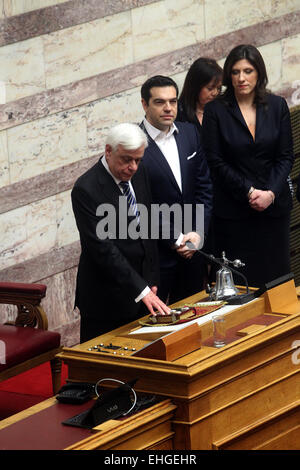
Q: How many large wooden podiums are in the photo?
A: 1